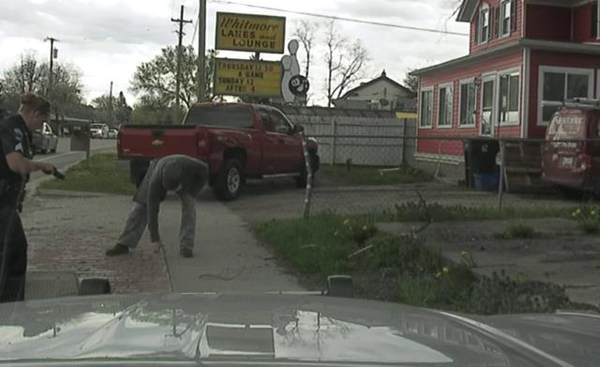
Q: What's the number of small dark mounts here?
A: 2